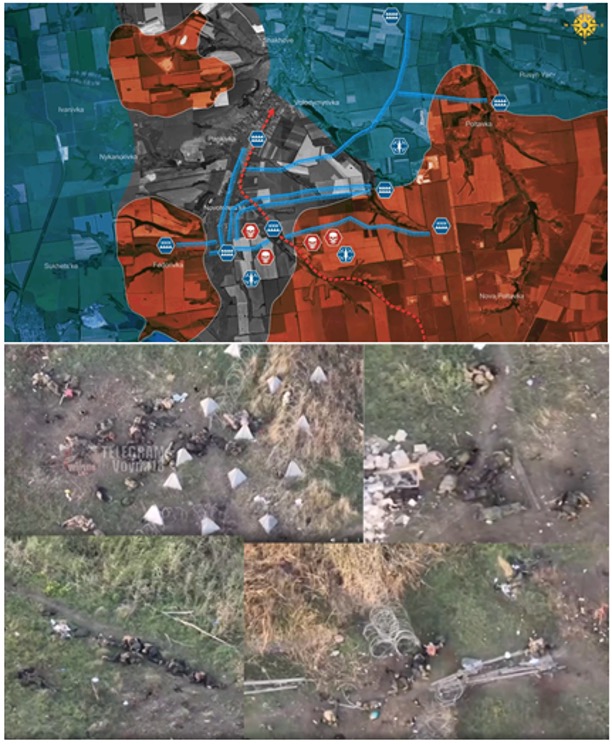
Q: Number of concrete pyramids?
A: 13